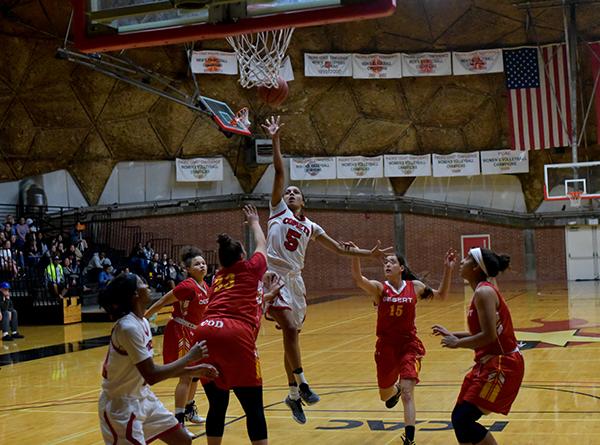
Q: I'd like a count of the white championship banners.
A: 12